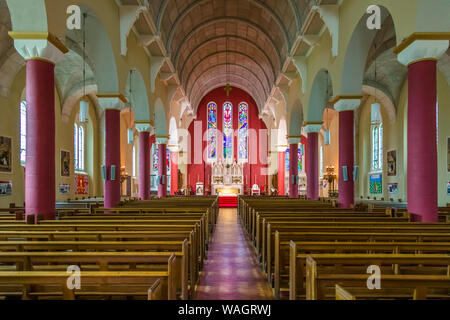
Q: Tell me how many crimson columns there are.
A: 10